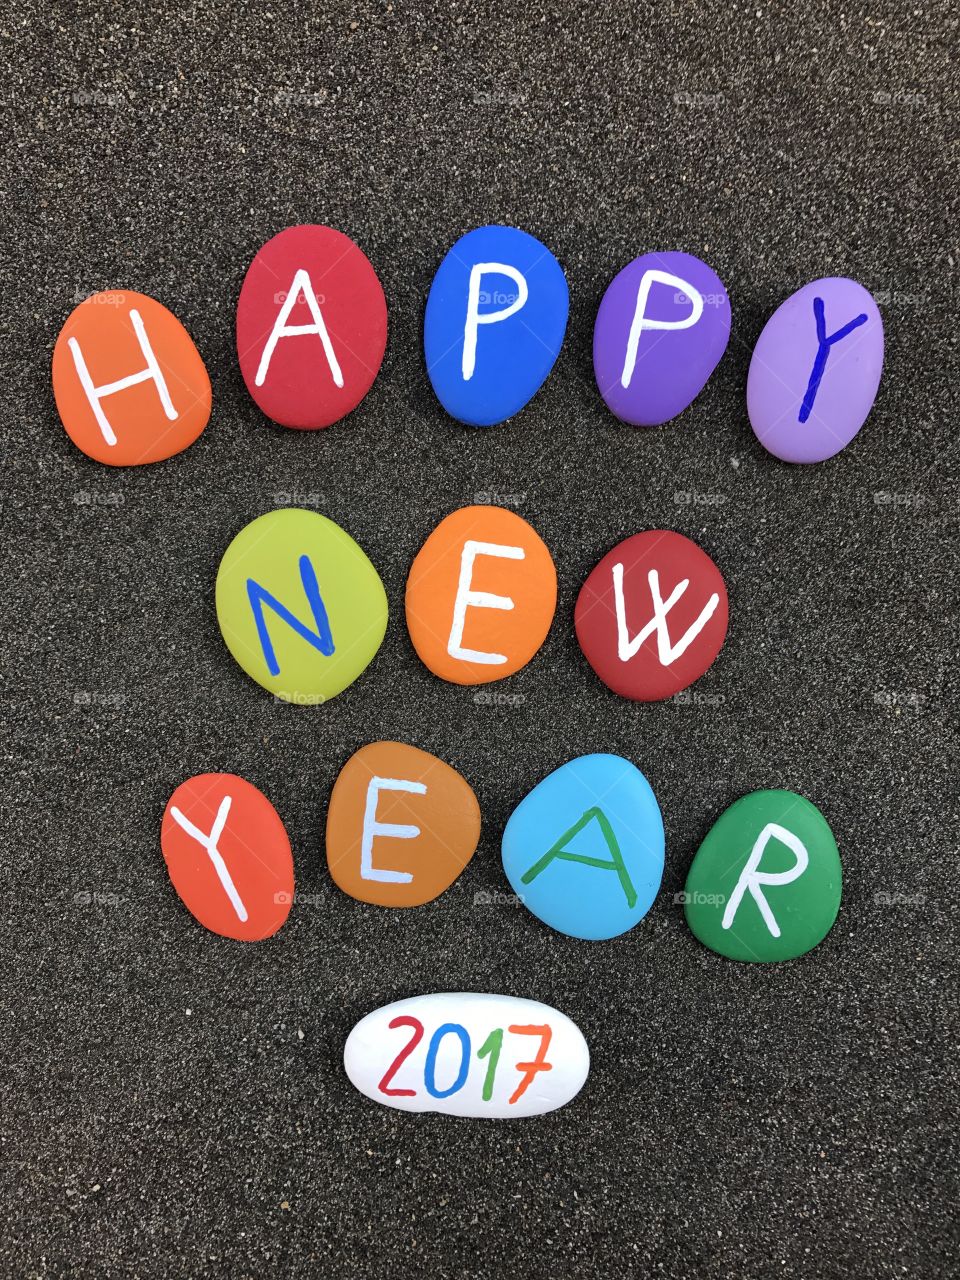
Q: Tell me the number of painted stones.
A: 13